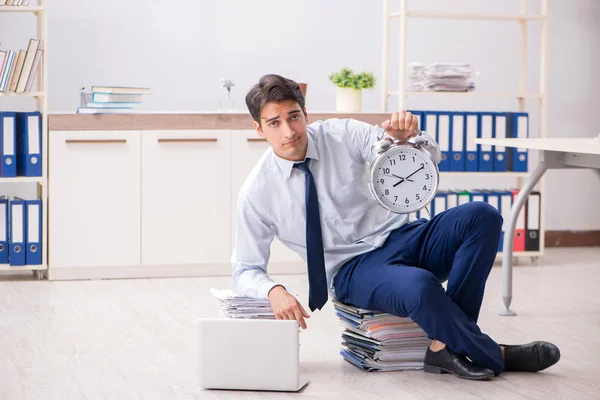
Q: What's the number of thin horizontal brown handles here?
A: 3